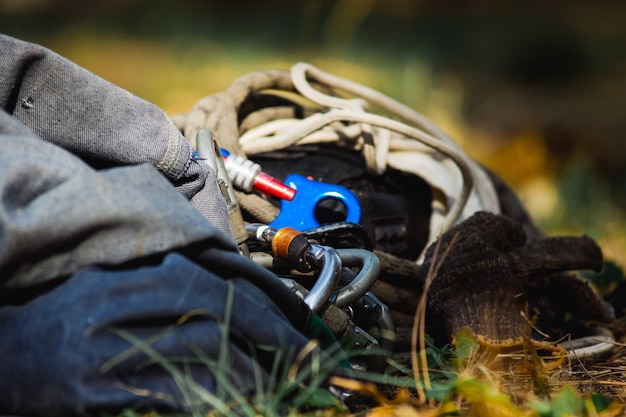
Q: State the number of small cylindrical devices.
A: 2